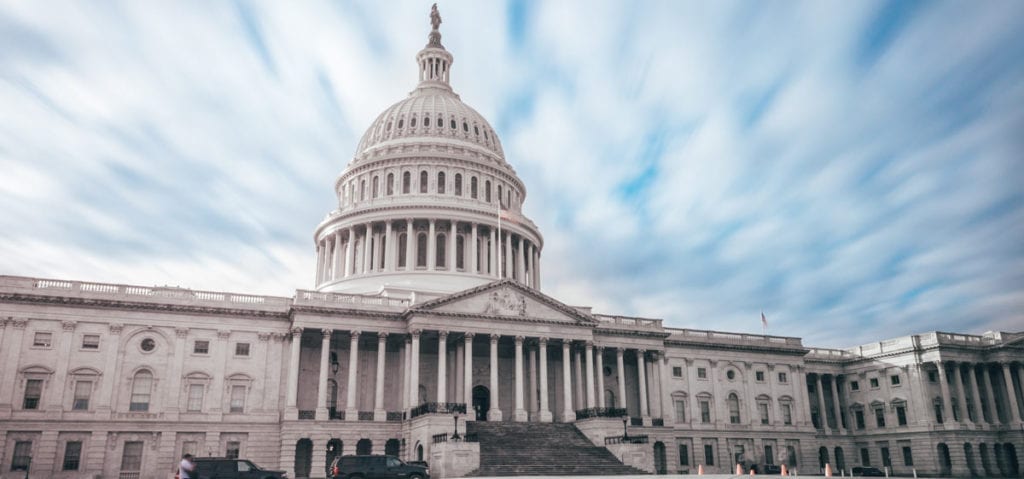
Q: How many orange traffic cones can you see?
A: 5